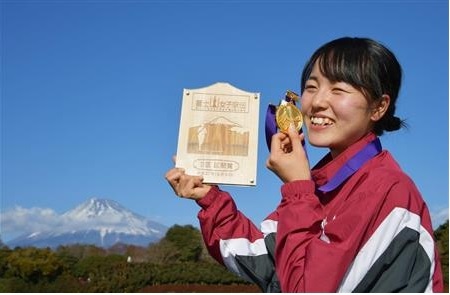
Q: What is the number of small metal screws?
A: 3